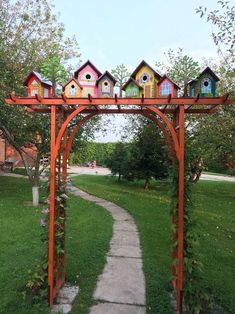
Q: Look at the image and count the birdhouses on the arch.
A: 8